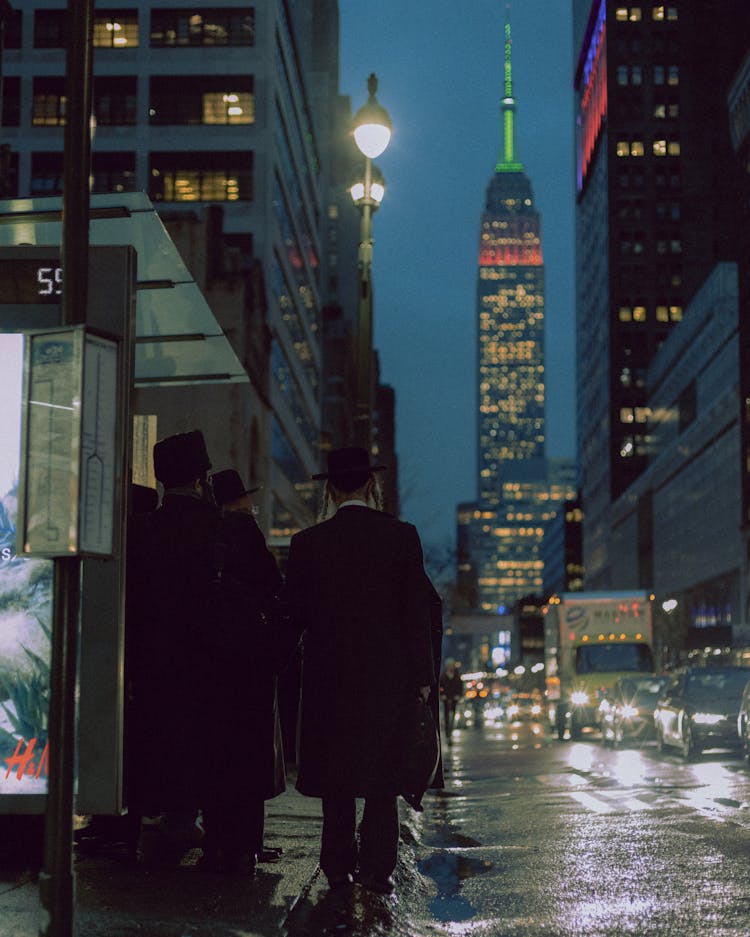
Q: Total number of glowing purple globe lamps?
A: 0